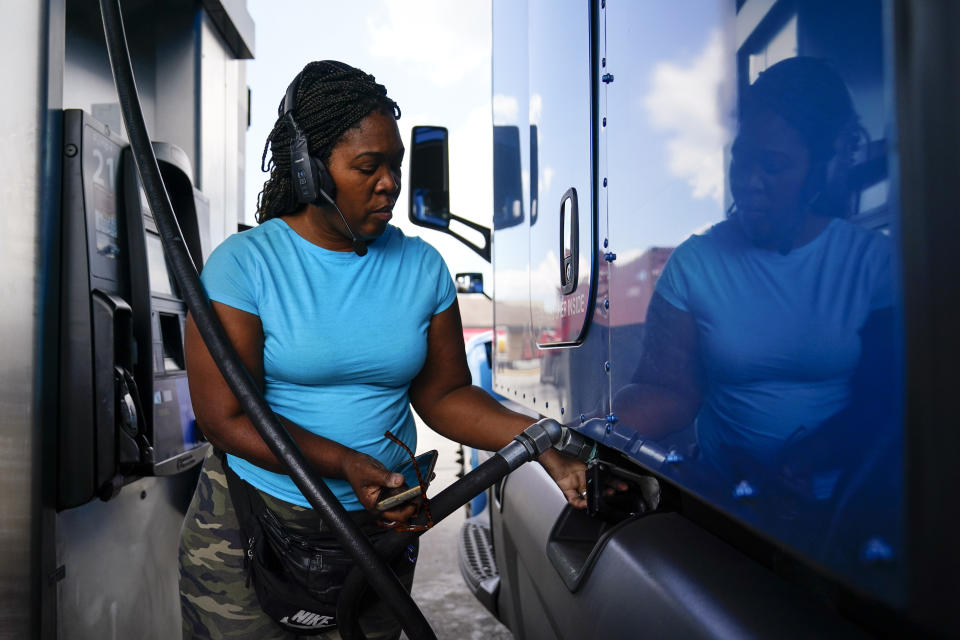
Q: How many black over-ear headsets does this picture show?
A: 1